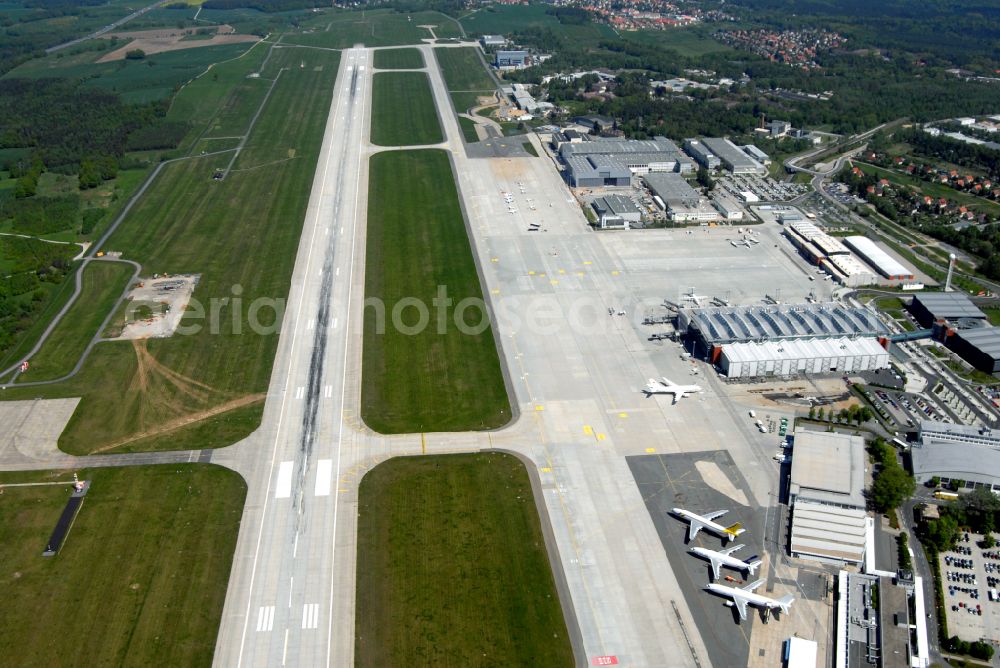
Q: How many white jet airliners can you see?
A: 4